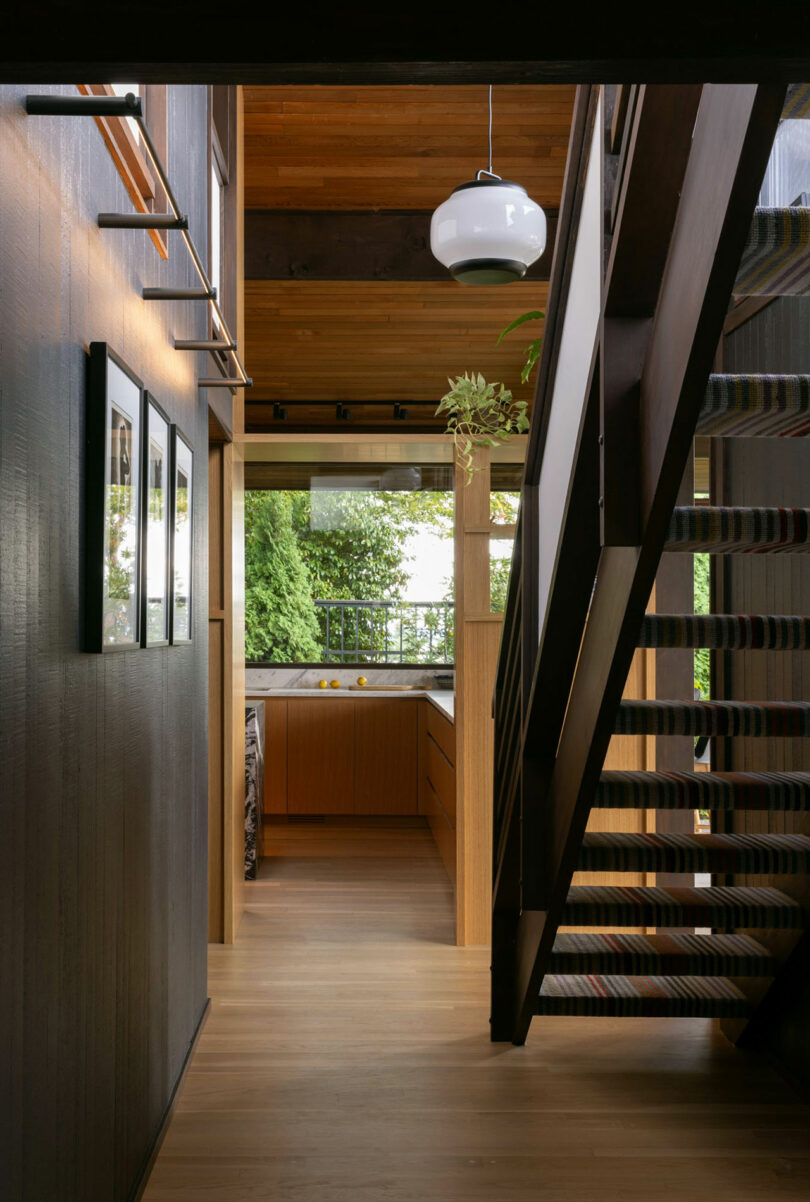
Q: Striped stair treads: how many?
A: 11